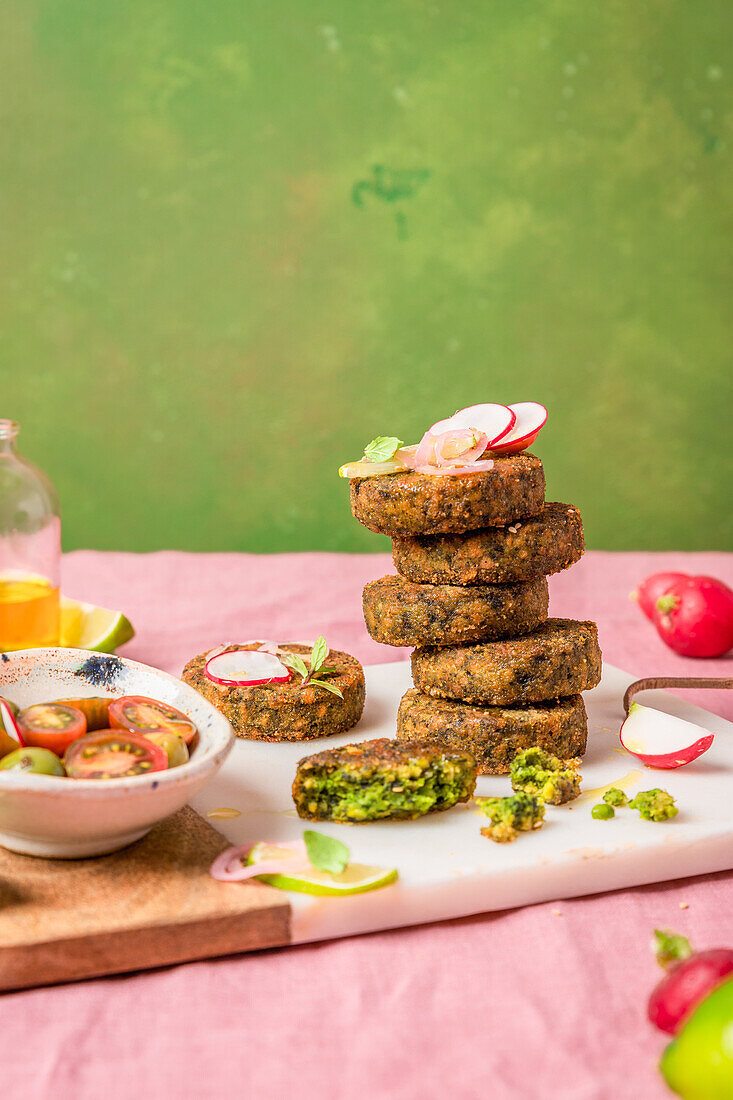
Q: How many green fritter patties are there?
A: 7